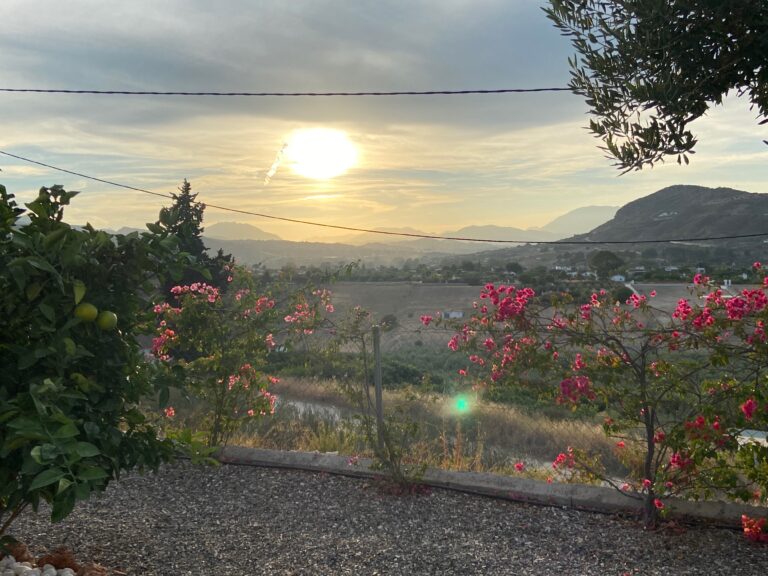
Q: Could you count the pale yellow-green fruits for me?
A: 2